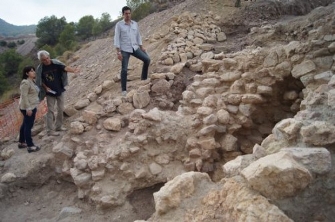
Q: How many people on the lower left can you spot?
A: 2